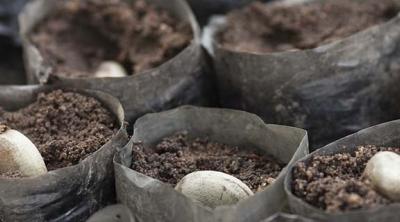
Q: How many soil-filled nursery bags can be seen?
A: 5